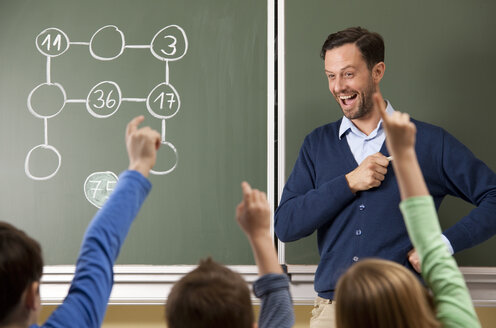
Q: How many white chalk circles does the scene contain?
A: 9